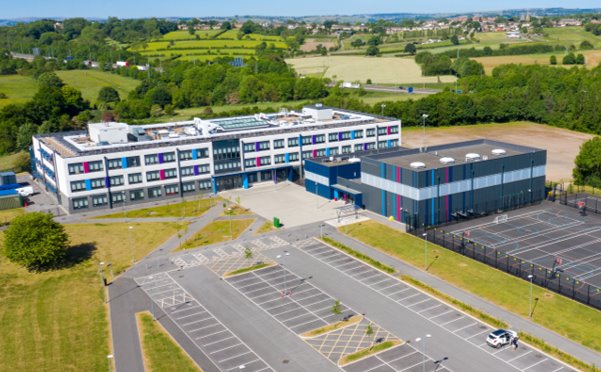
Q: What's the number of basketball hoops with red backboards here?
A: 3